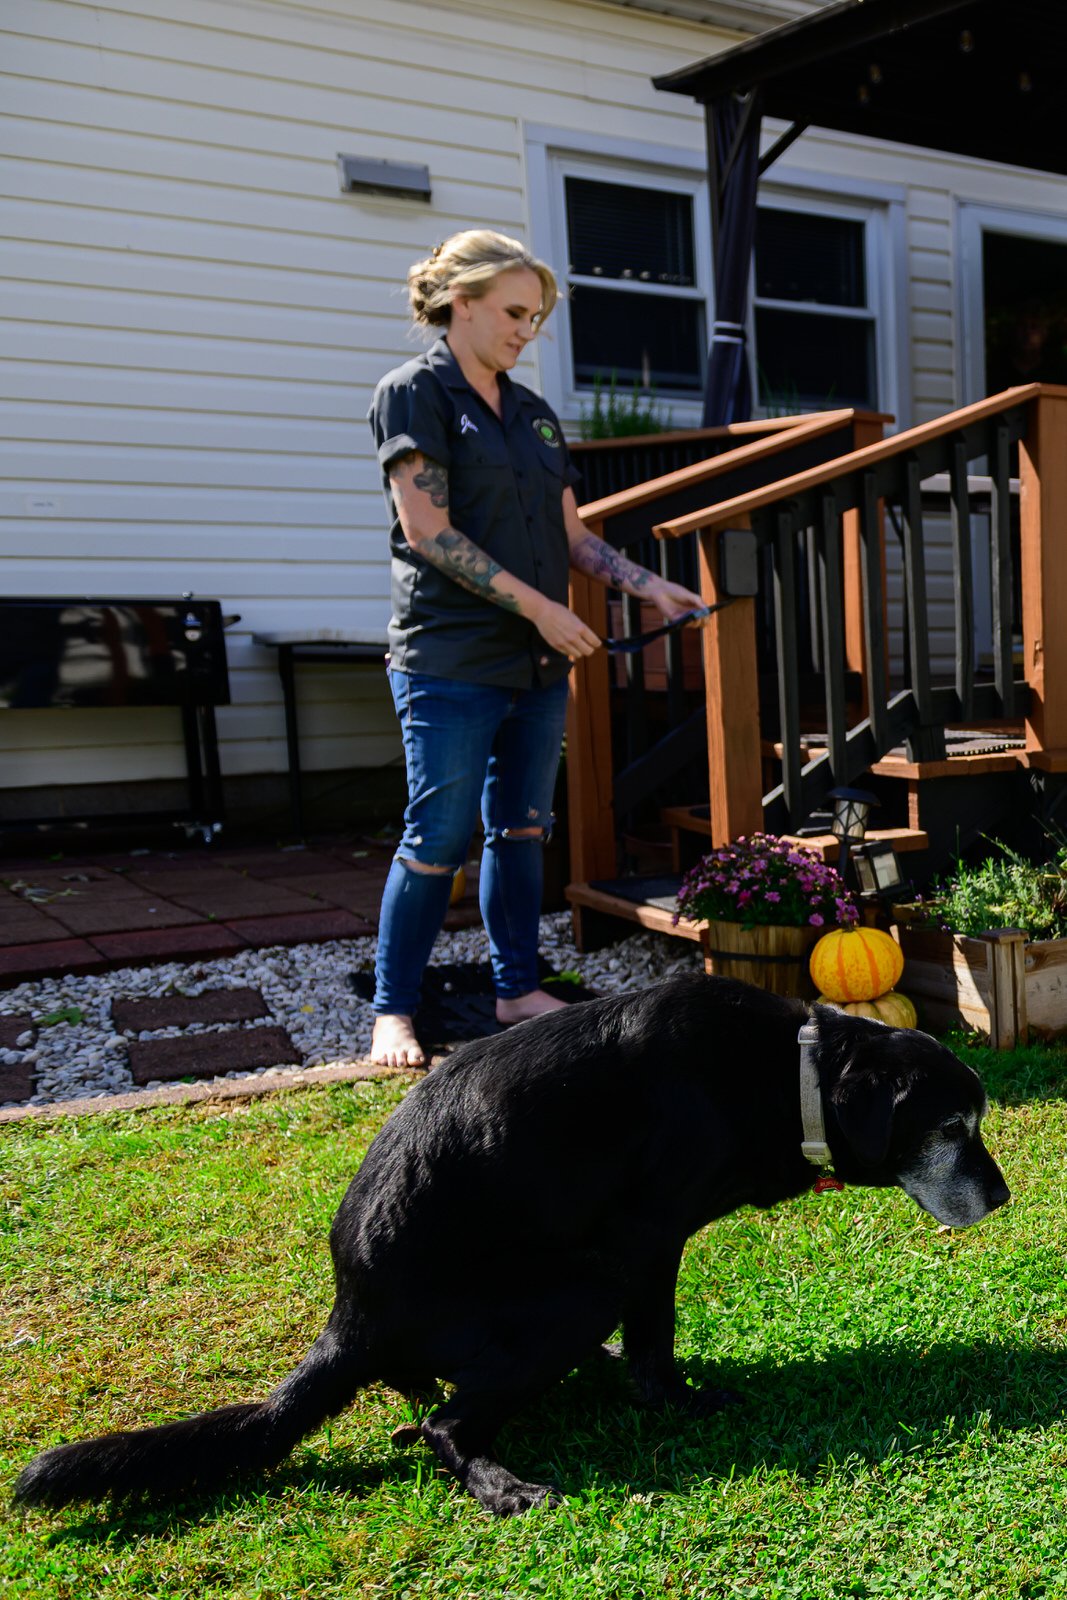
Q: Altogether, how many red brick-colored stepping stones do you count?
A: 4